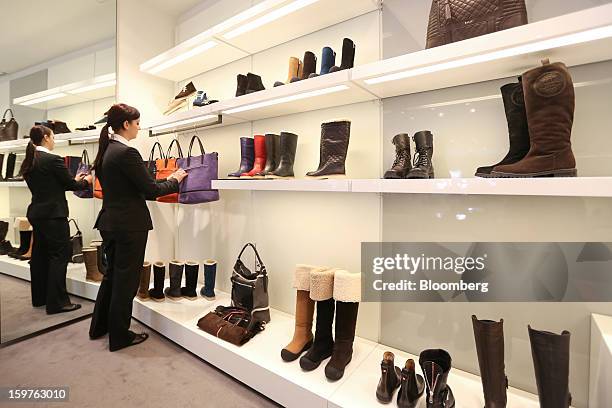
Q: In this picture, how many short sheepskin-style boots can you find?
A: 5